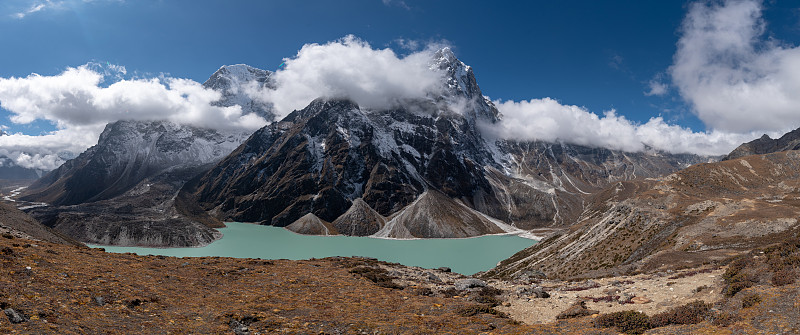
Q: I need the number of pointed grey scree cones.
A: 3